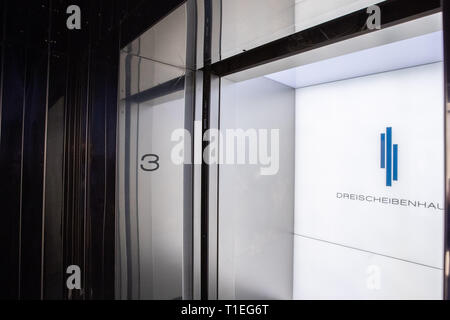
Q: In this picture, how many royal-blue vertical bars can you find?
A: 3